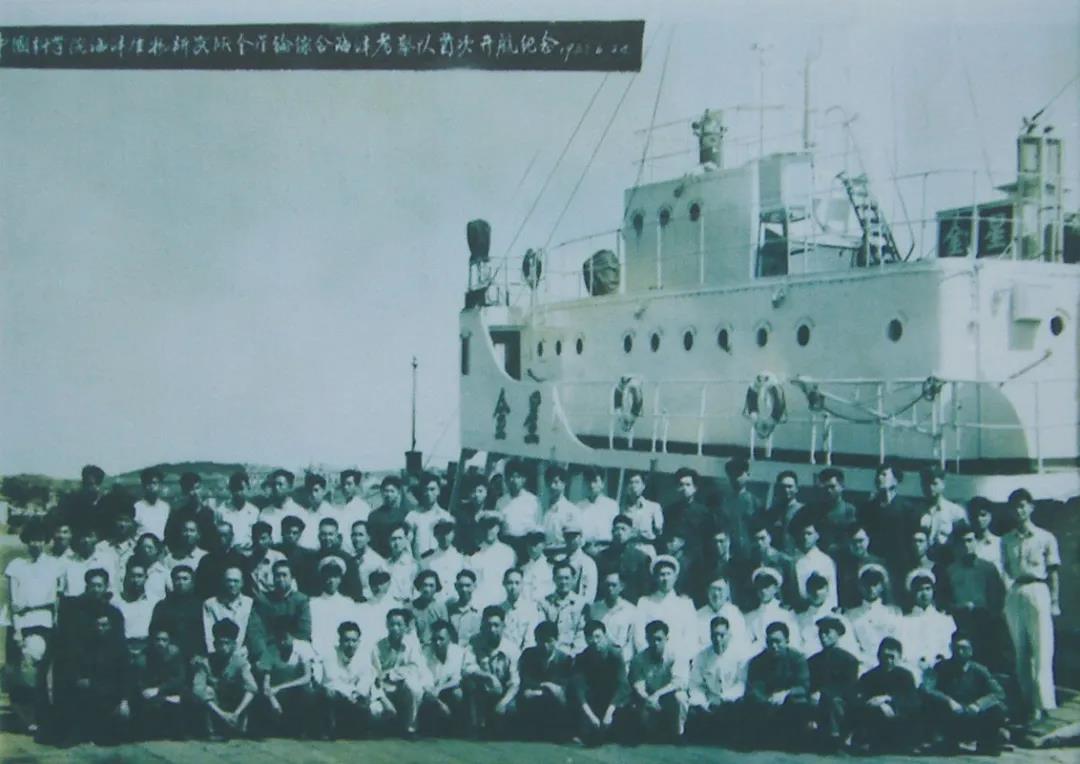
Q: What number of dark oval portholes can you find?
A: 14